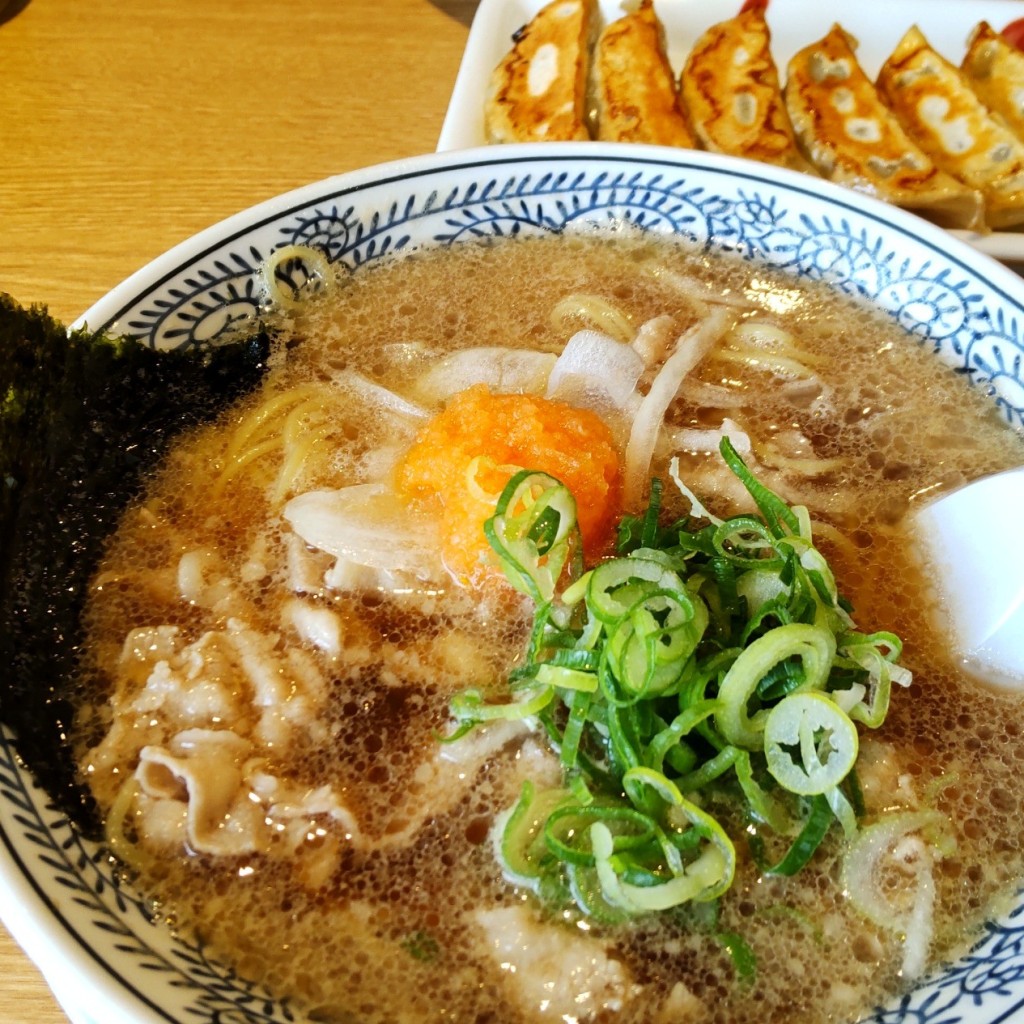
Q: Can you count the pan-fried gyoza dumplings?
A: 6